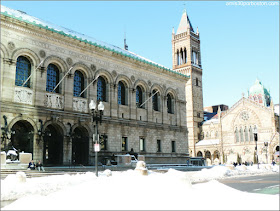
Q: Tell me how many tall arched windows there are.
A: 8